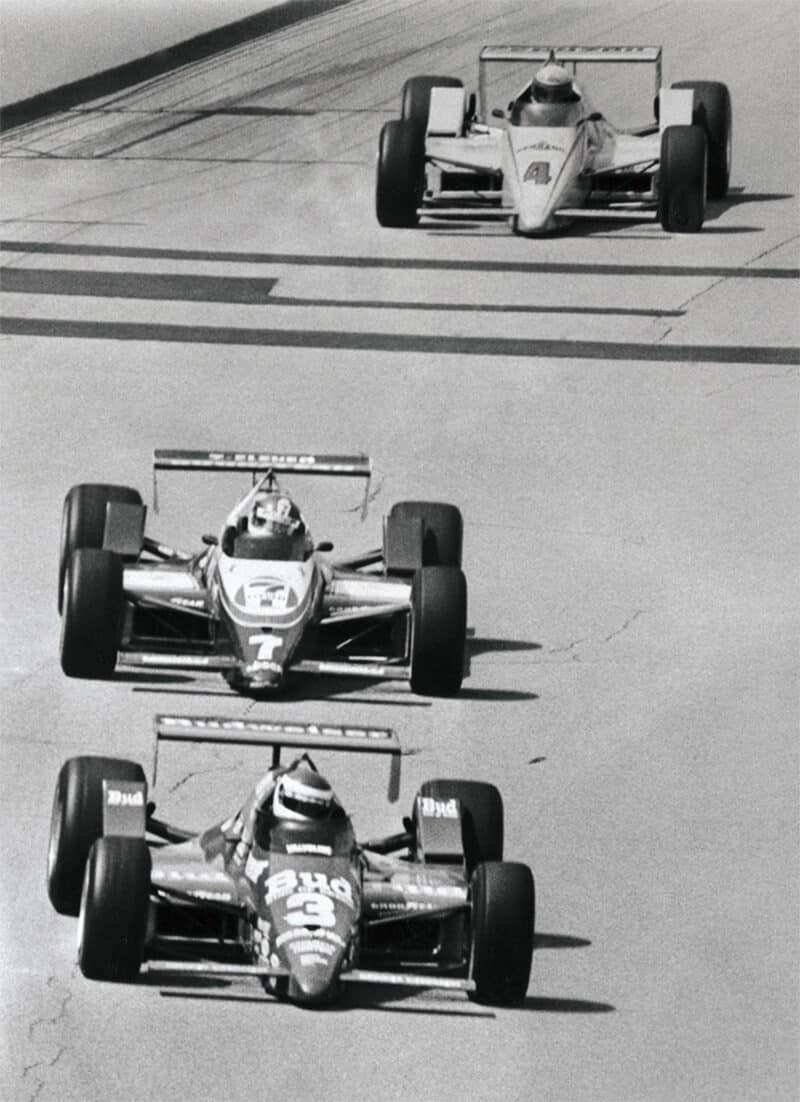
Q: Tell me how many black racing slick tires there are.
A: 12